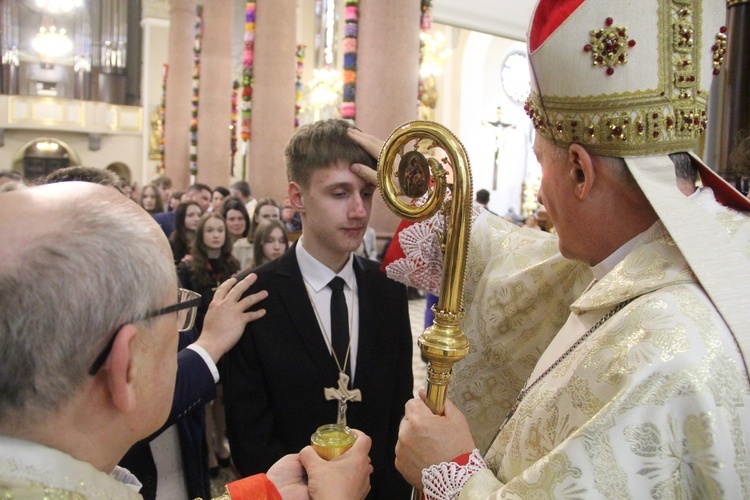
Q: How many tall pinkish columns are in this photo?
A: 4